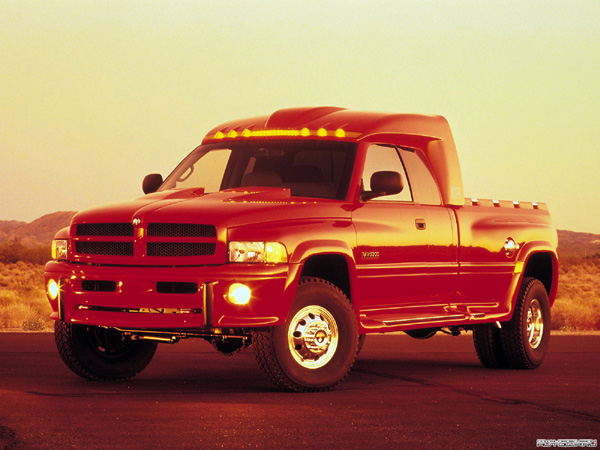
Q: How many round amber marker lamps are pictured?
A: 6